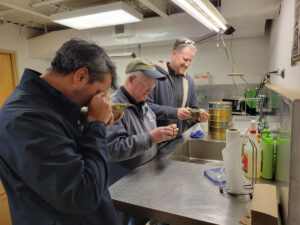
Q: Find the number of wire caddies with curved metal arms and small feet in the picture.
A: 1